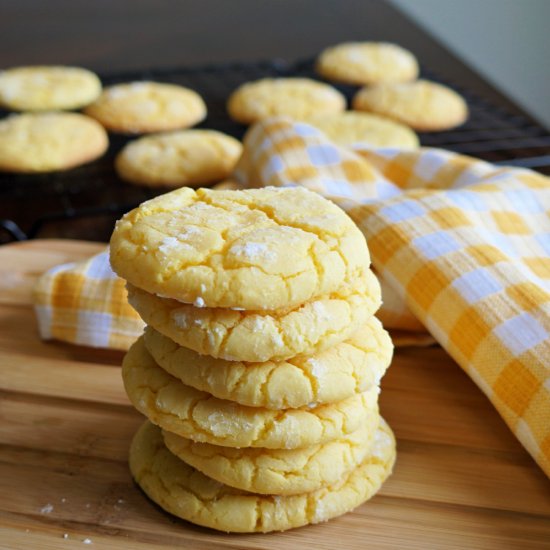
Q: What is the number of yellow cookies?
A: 14